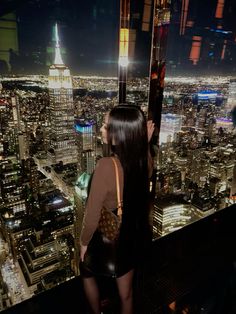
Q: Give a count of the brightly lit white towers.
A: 1